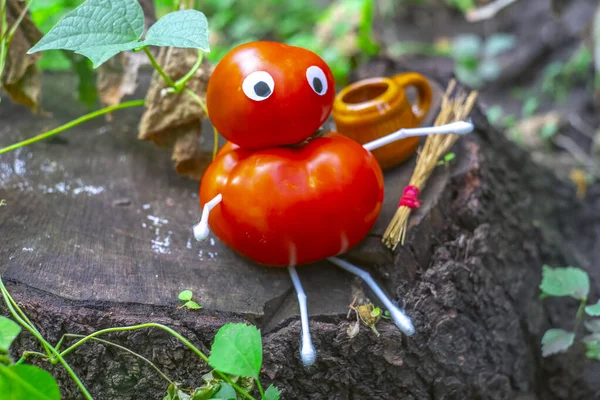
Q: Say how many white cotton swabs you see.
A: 4